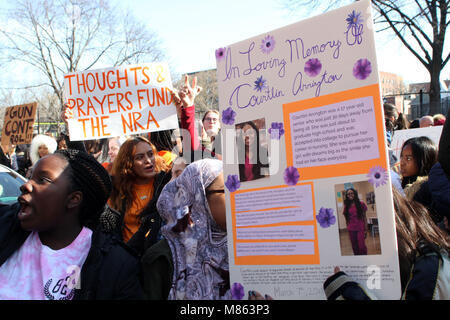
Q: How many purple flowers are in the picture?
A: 13